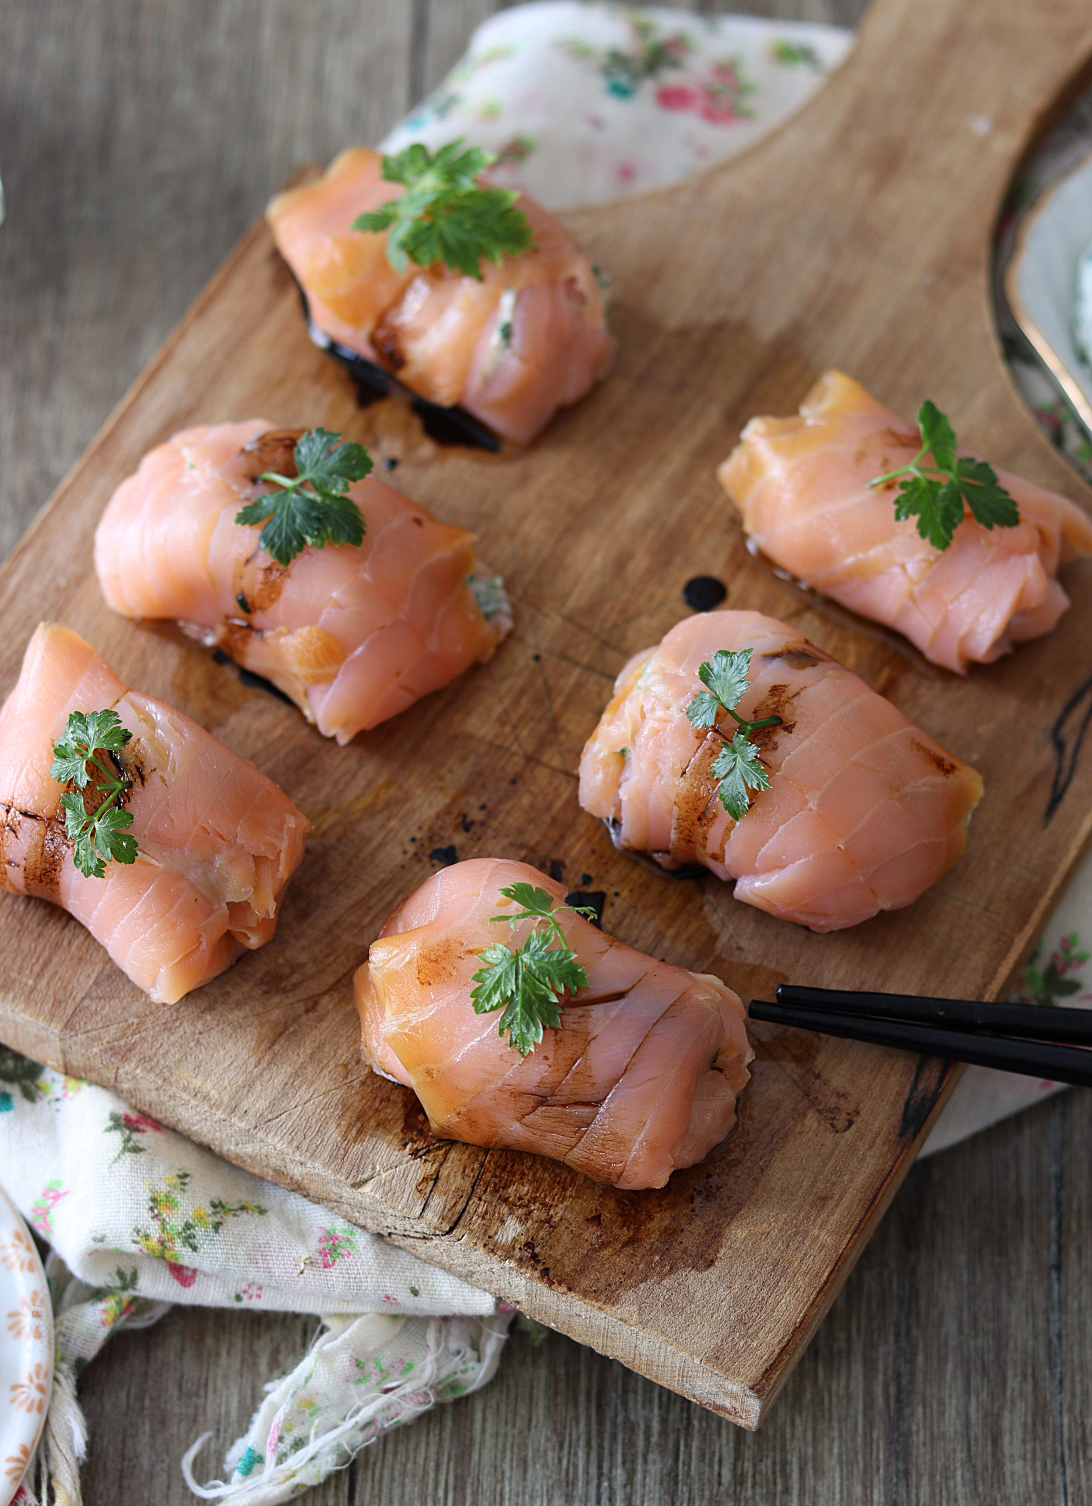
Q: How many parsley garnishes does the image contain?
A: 6